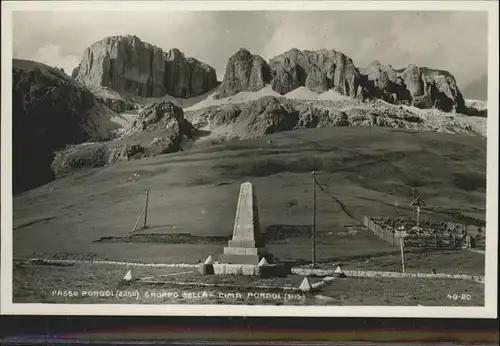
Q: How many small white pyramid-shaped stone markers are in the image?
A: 5